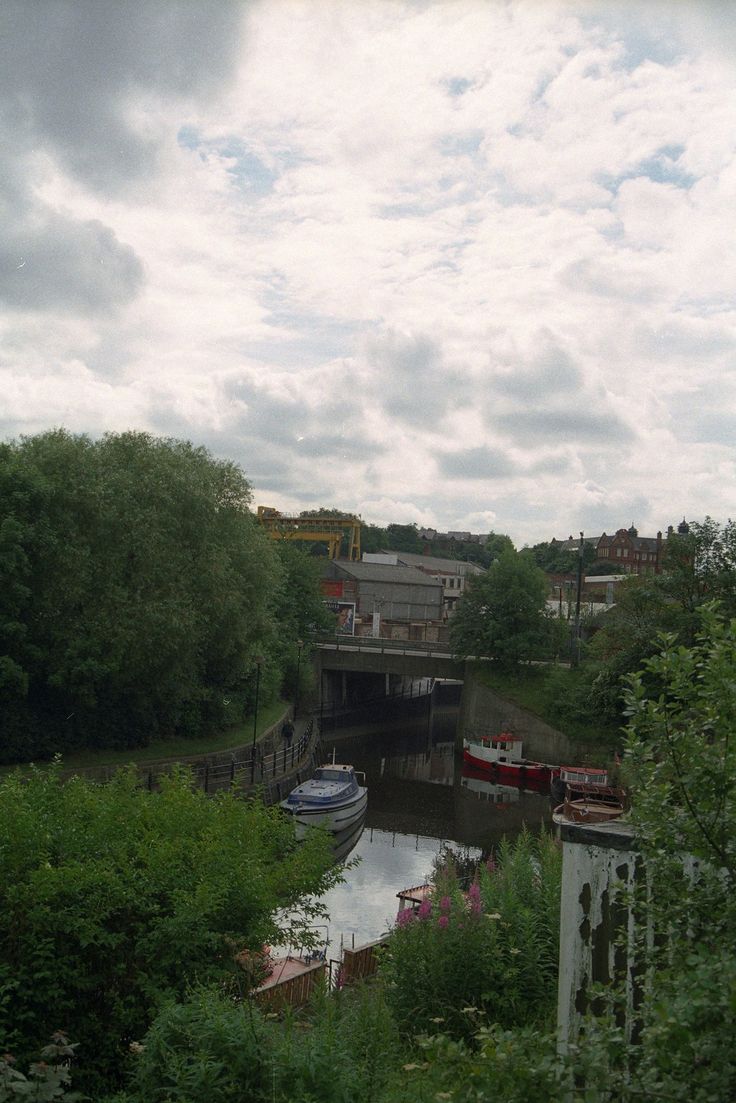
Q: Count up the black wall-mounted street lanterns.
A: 0